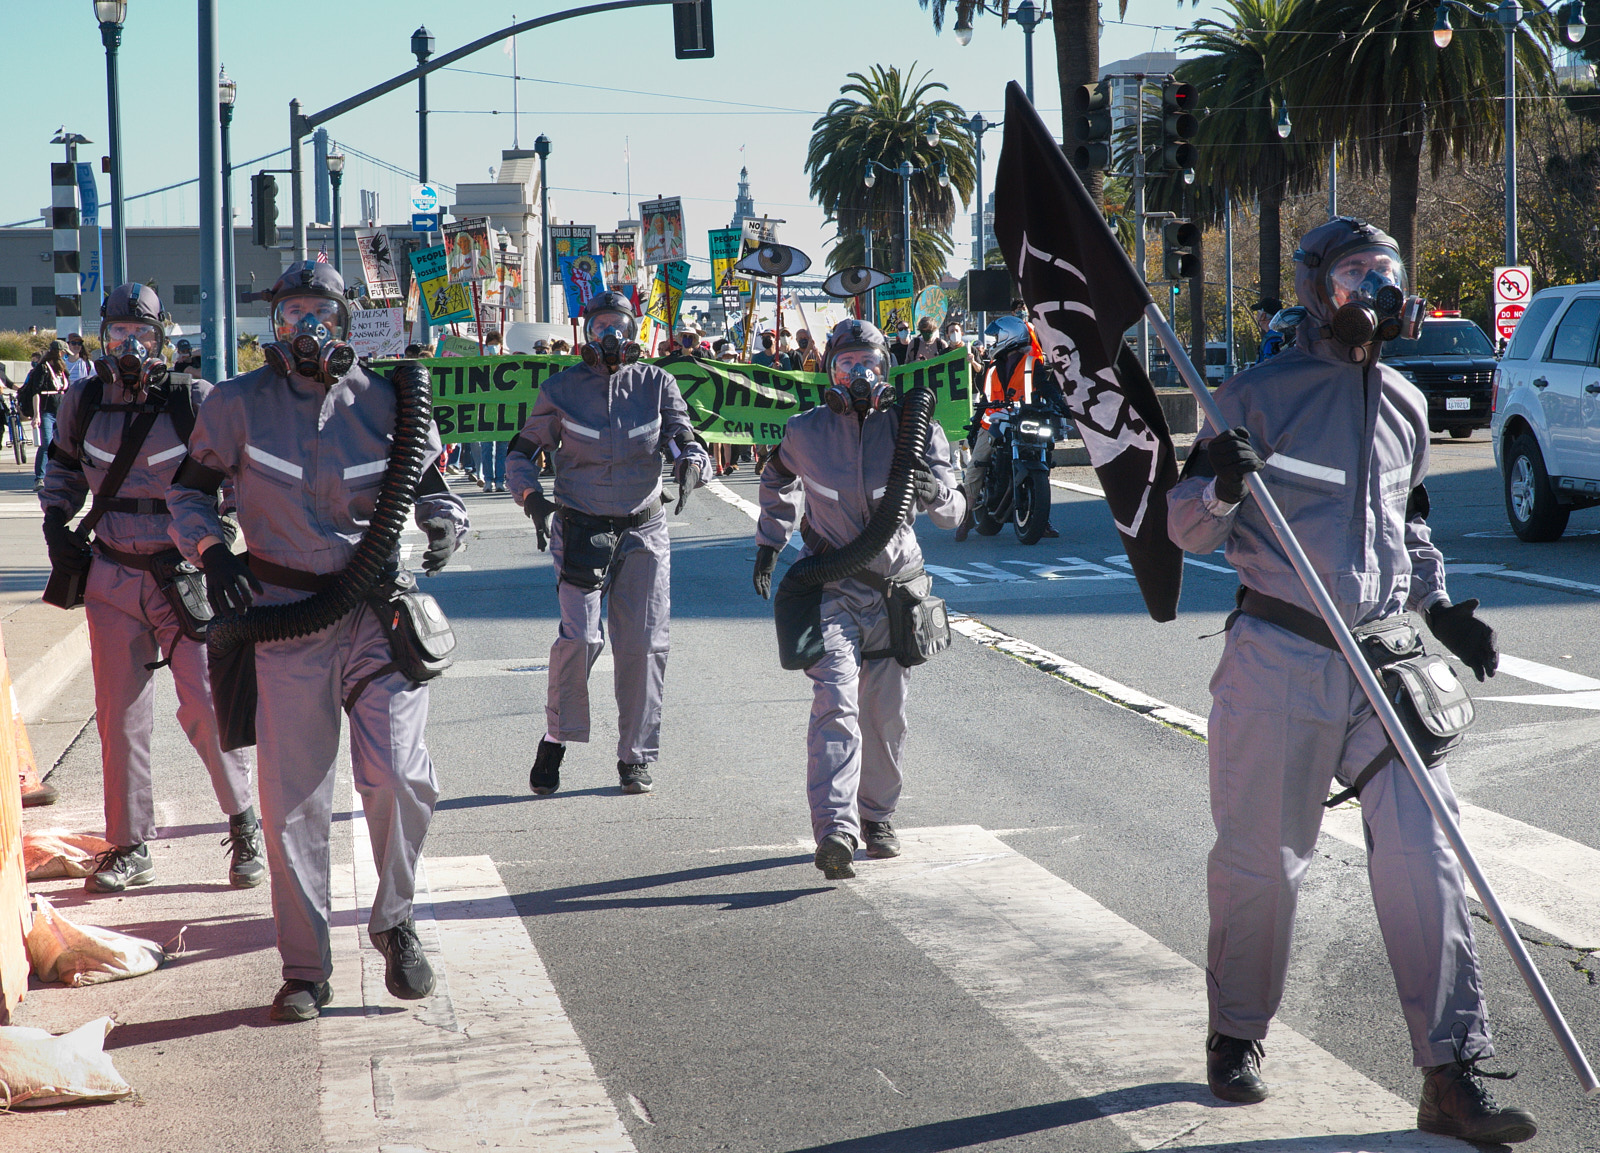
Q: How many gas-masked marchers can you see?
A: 5